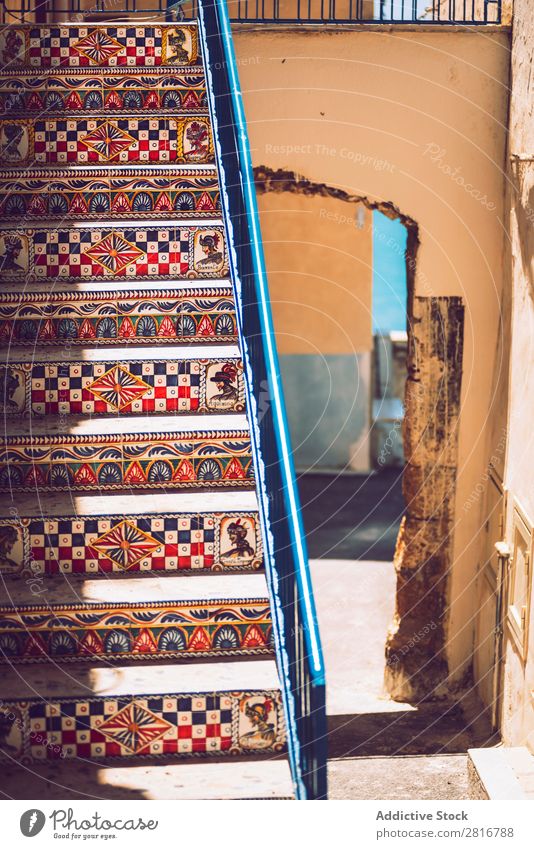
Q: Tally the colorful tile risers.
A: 11